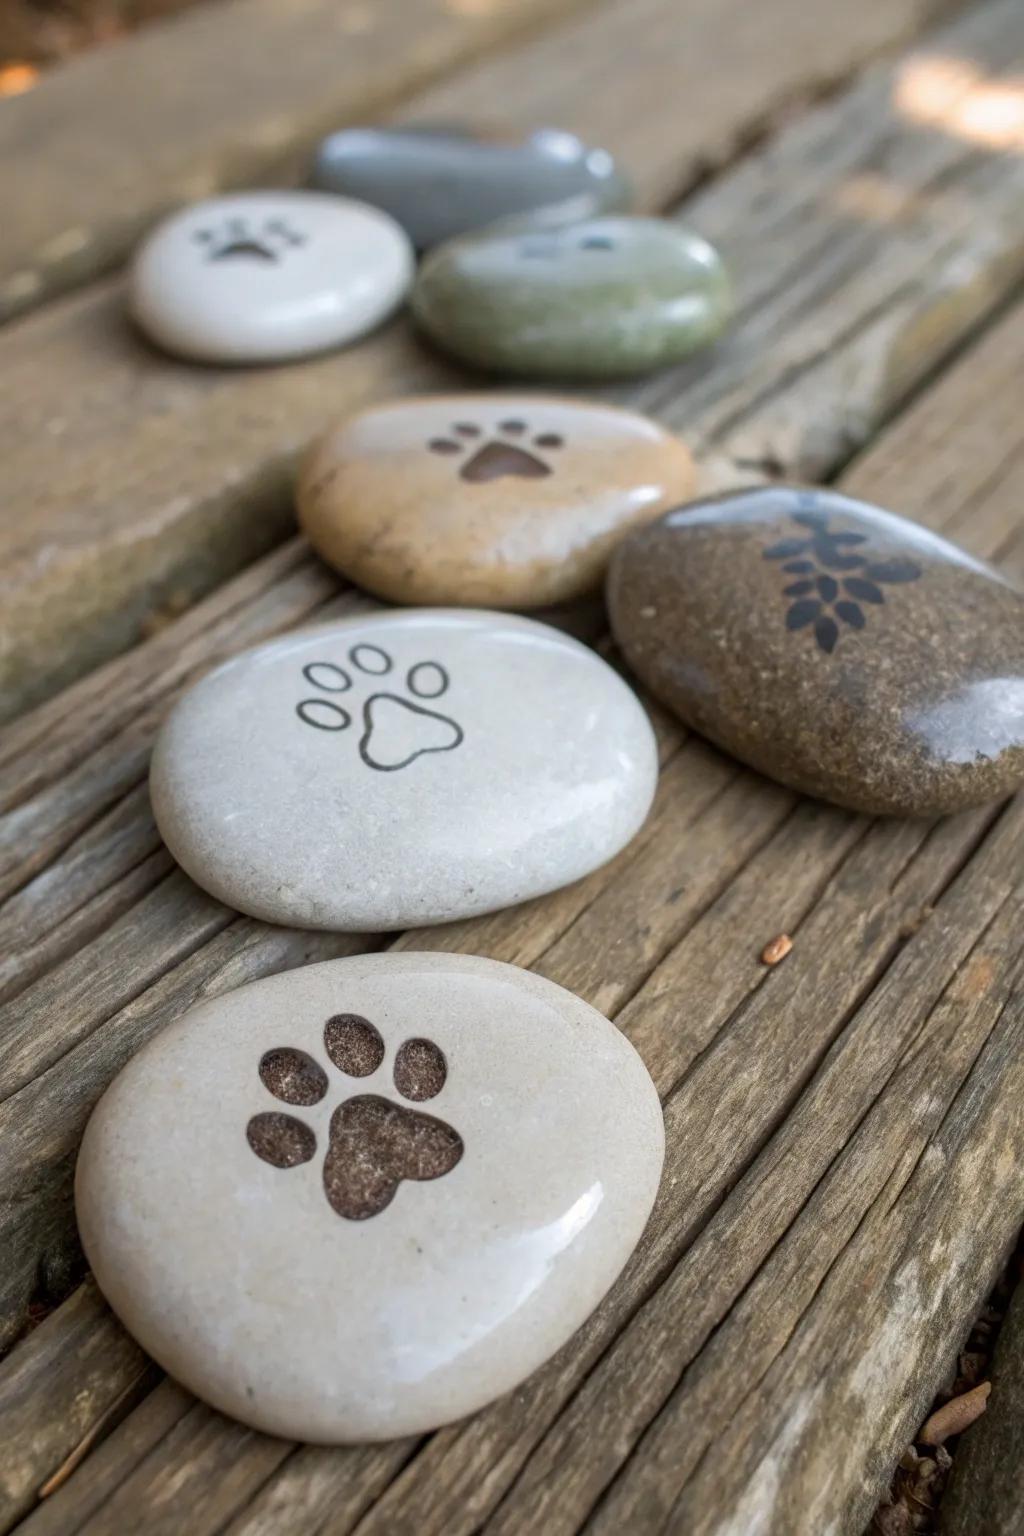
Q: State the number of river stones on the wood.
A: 7